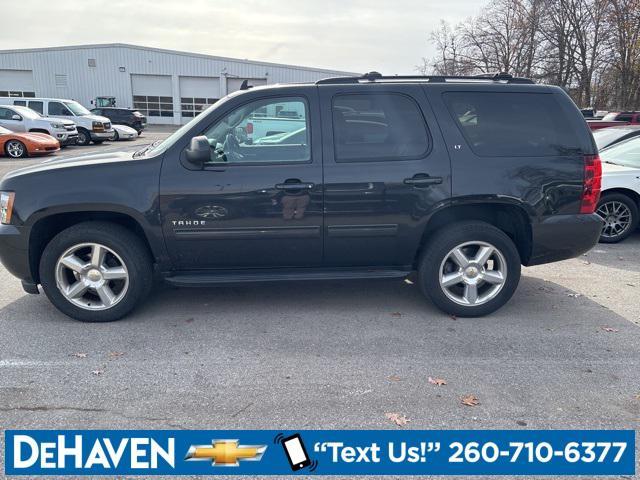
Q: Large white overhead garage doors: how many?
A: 4